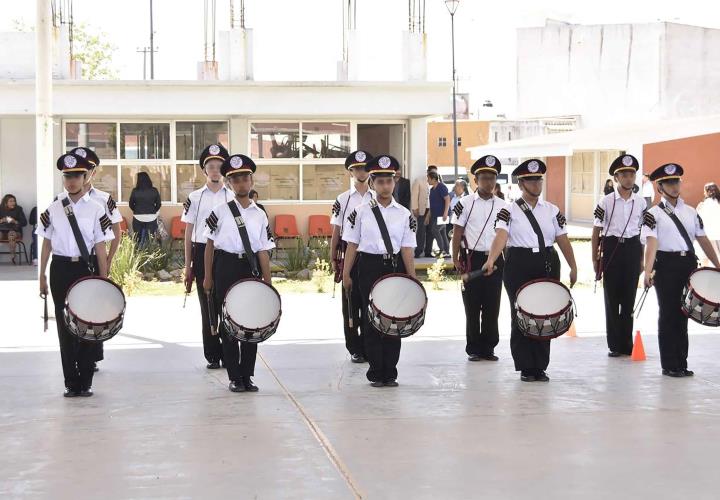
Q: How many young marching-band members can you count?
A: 10